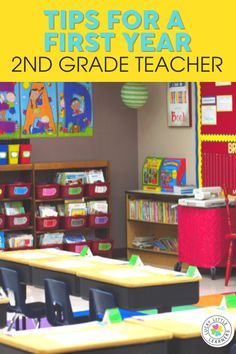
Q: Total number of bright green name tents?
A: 5